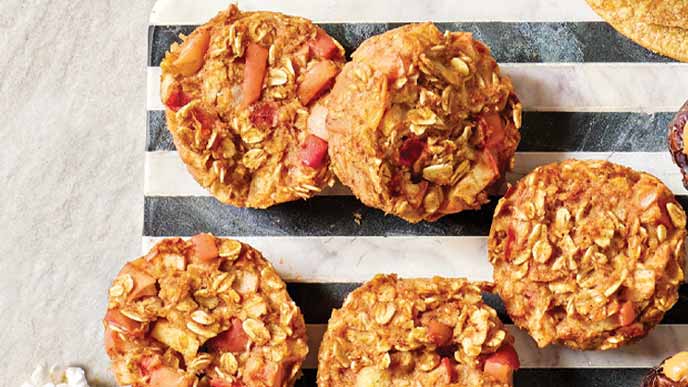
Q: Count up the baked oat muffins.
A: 5